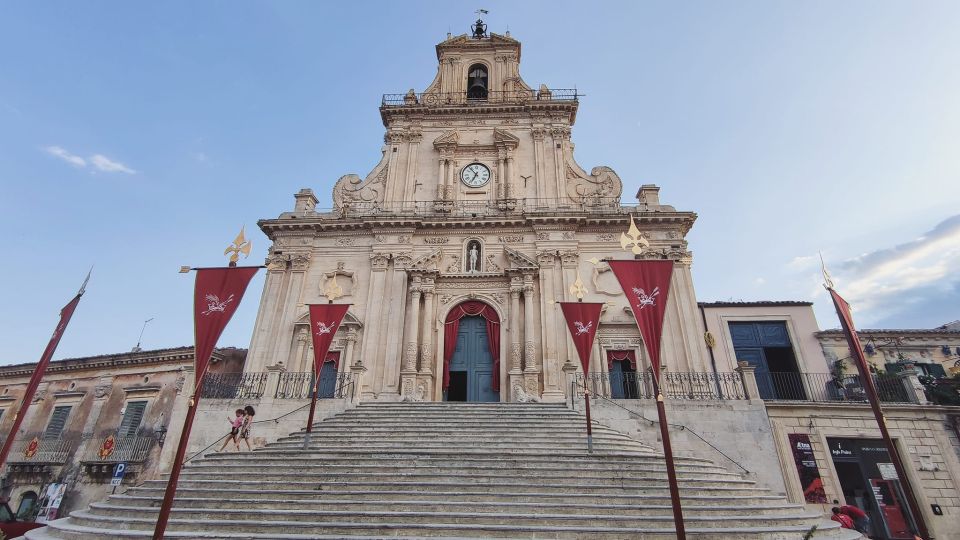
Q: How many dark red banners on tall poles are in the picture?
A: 6